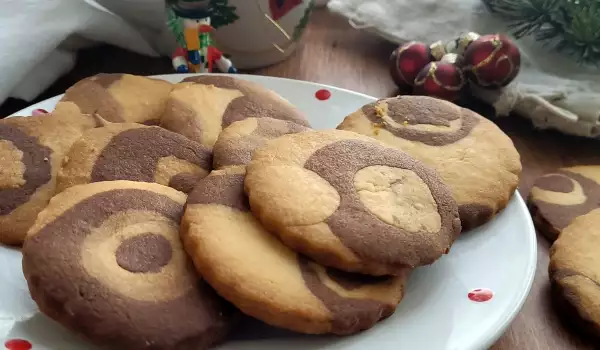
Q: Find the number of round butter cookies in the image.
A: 11